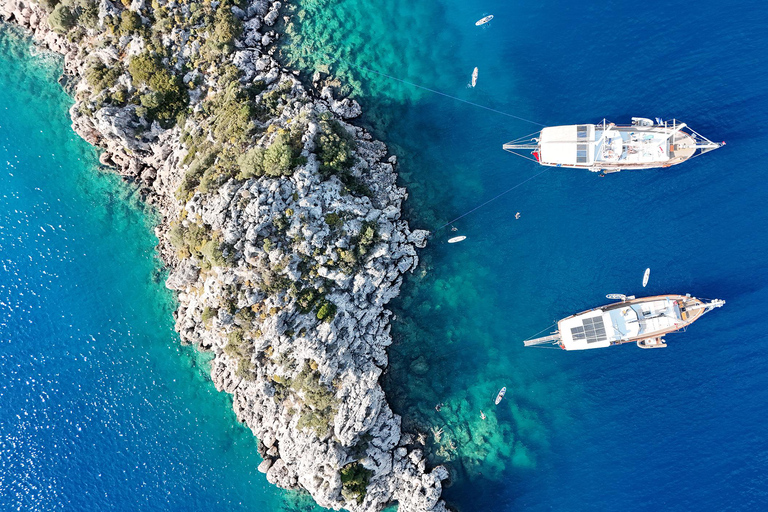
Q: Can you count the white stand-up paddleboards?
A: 6